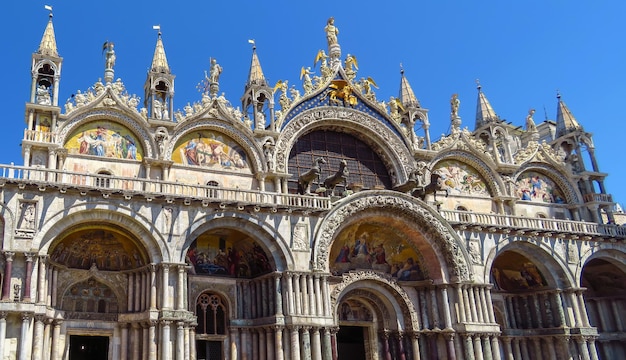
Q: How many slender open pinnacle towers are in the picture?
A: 6